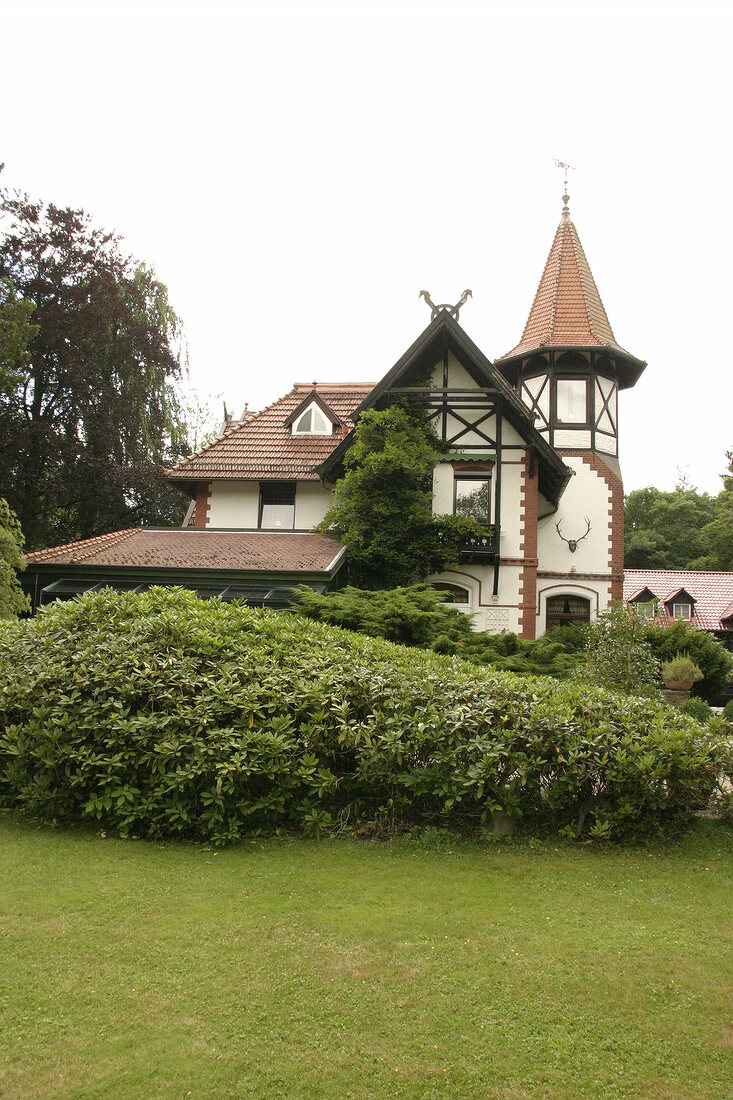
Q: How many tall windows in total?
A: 3